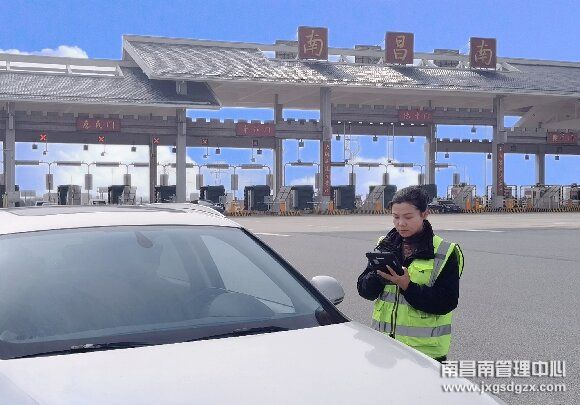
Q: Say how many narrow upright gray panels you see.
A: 12